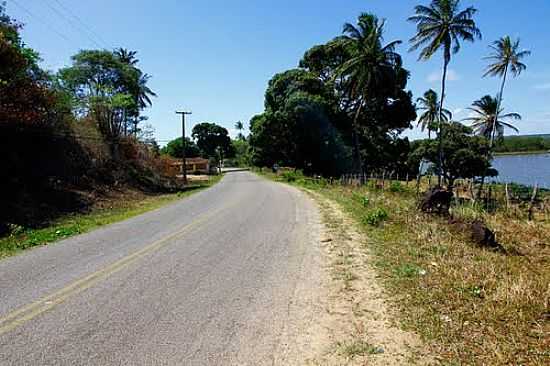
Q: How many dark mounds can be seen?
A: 2